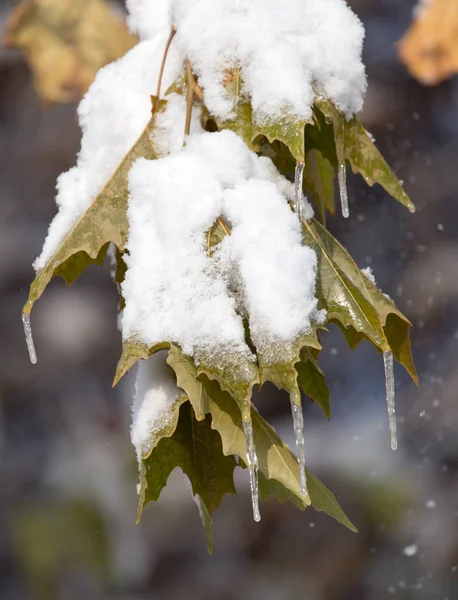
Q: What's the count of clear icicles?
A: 6